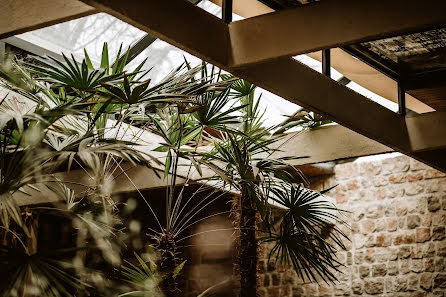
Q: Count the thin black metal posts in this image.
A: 3